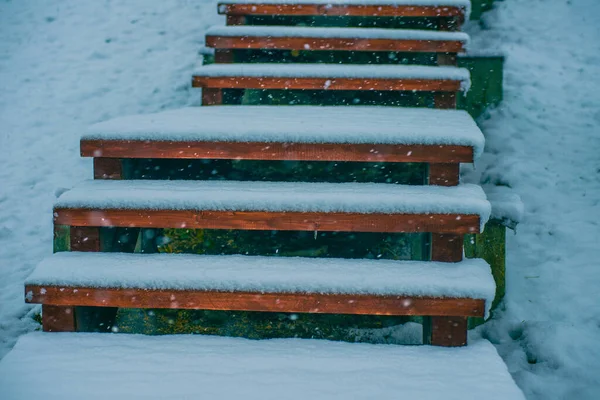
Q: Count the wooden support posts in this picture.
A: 12